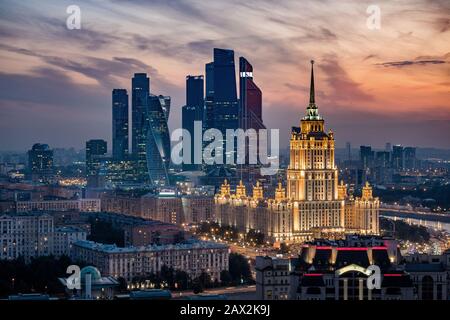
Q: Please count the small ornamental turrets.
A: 6